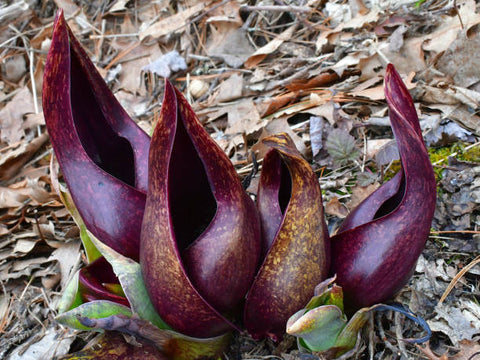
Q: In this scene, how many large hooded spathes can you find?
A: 4